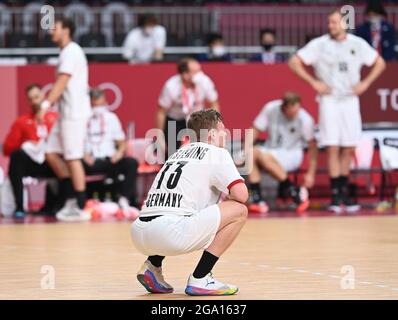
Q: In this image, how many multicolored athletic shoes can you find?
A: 2